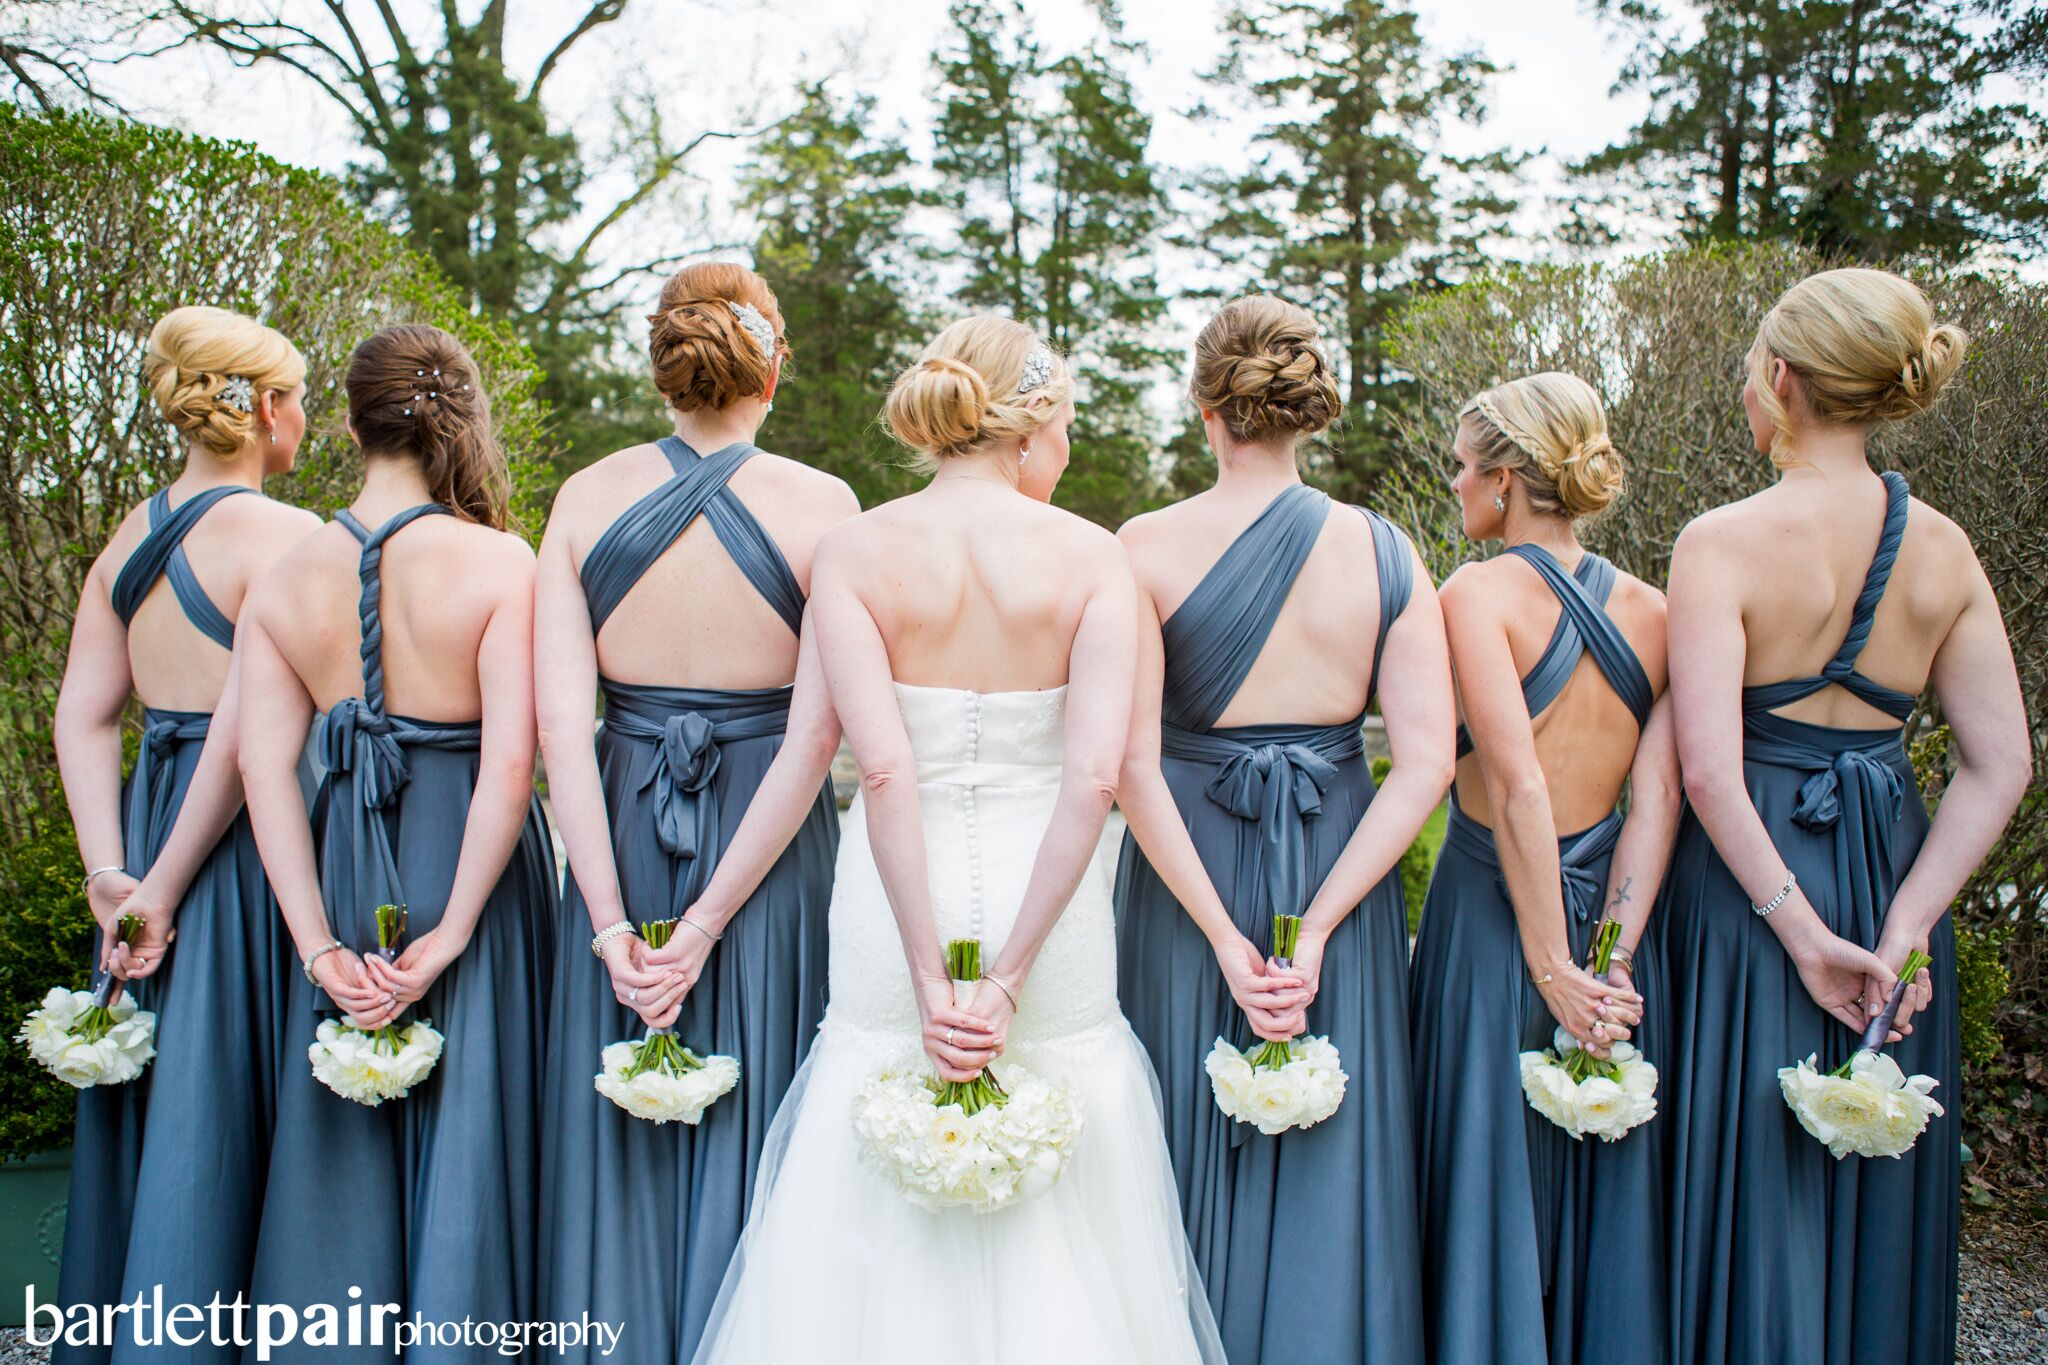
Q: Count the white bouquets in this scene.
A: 7